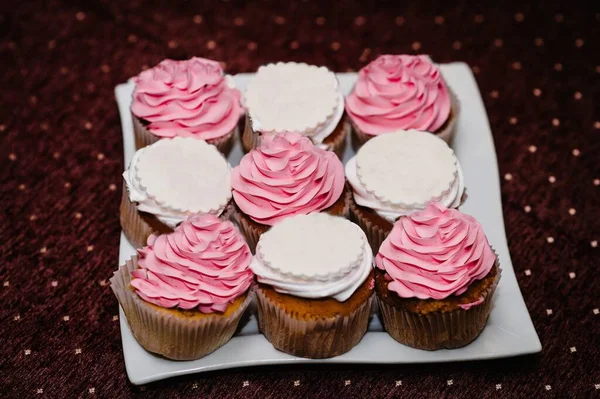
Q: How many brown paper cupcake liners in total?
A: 9